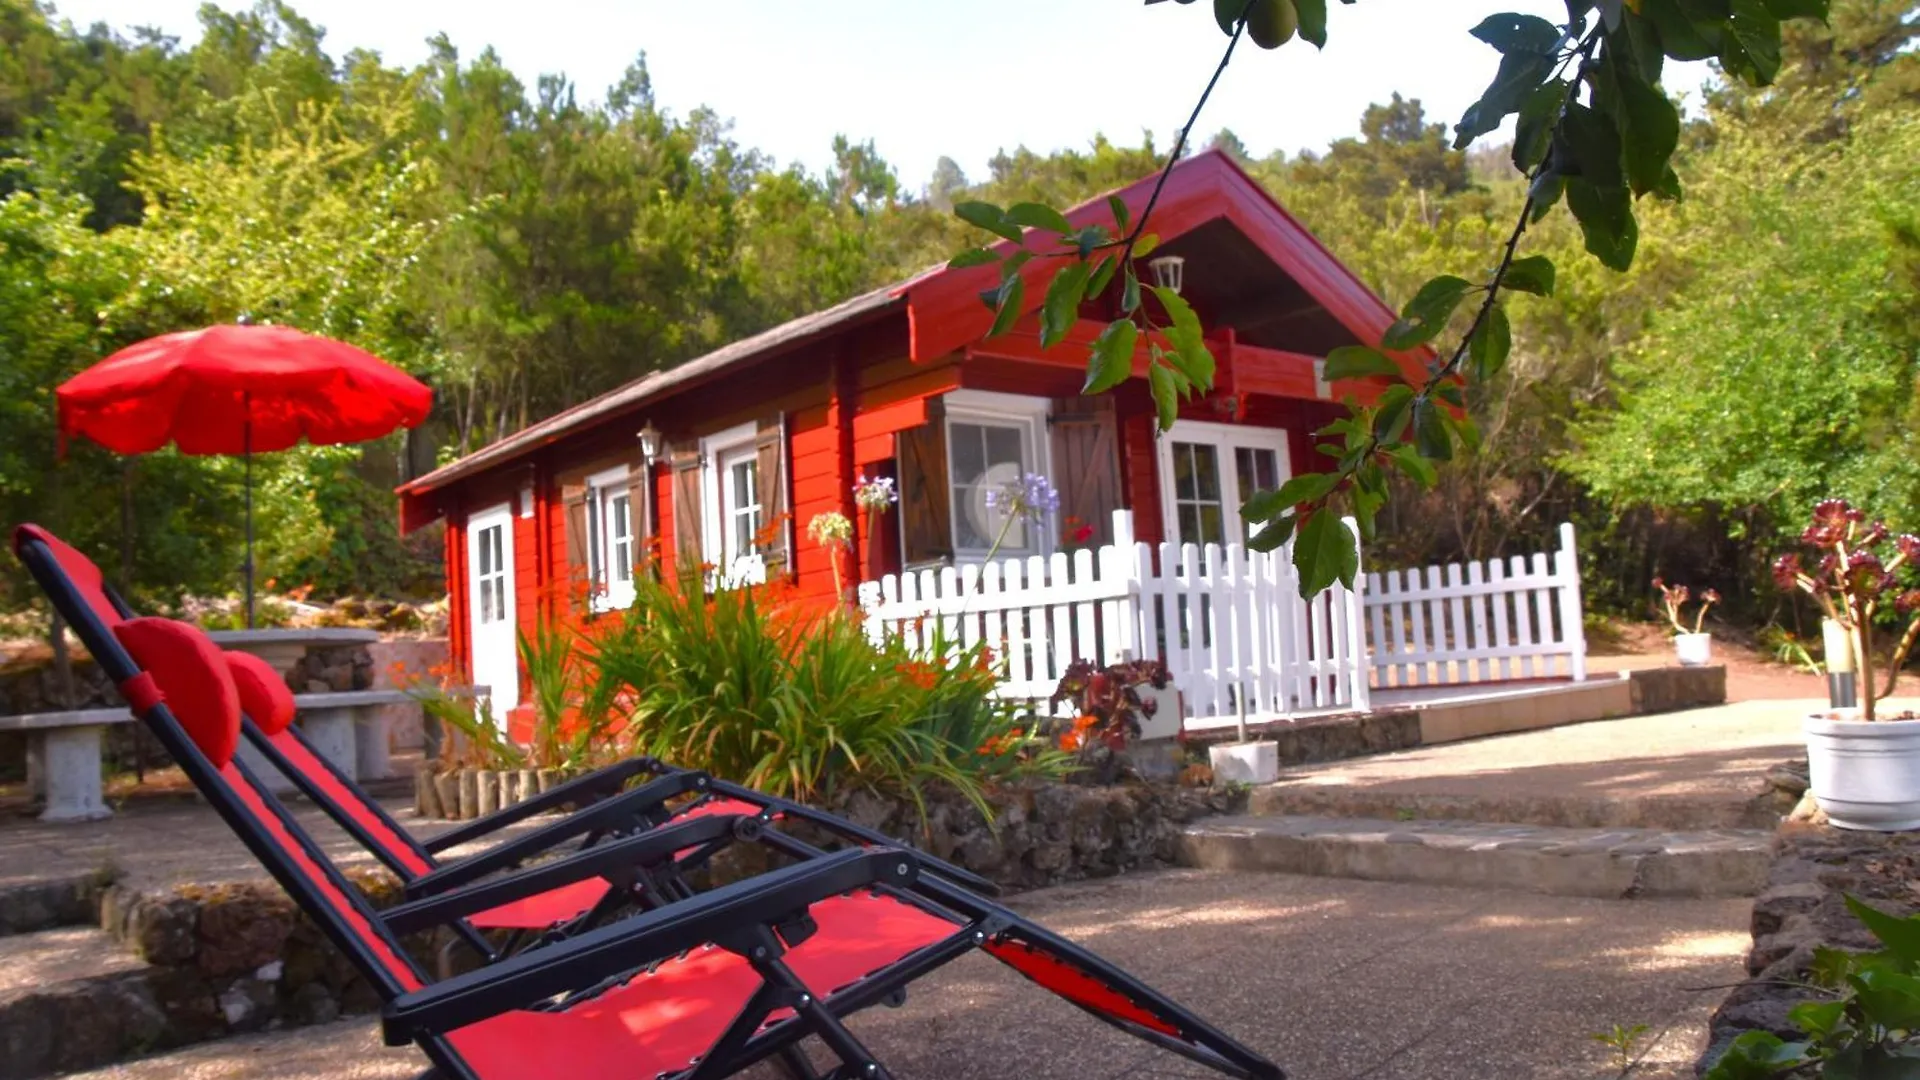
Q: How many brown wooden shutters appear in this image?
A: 6